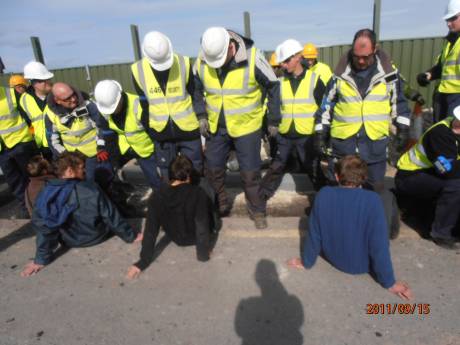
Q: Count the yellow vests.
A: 11